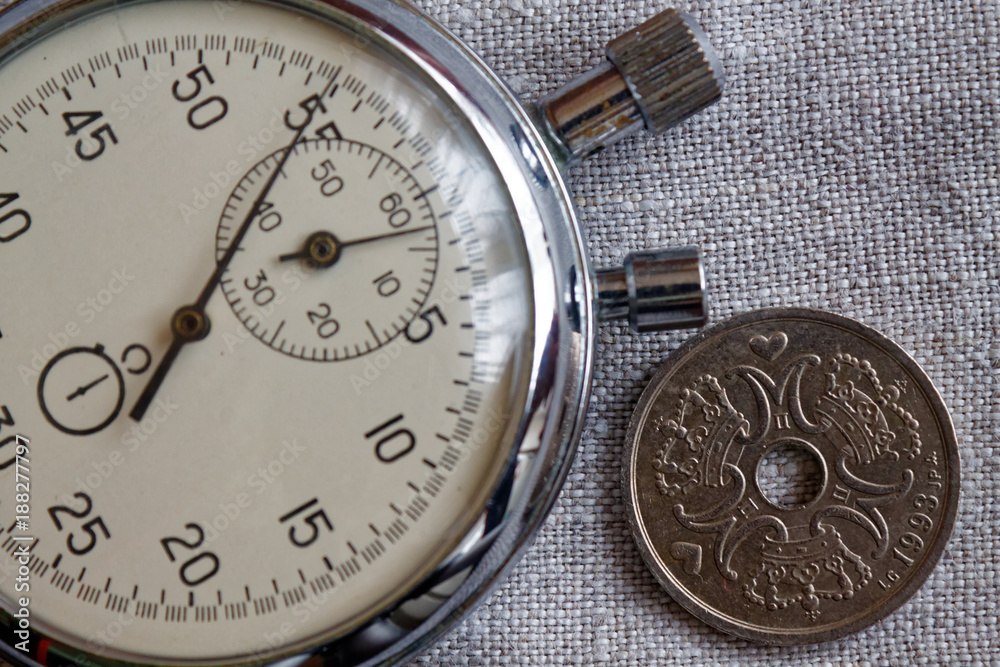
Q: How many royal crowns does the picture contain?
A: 3